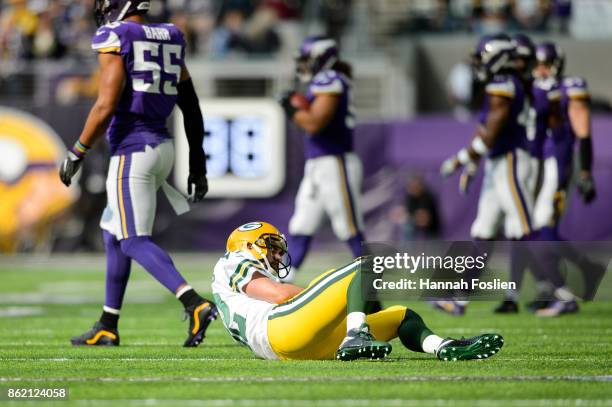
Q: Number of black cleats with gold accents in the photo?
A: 2